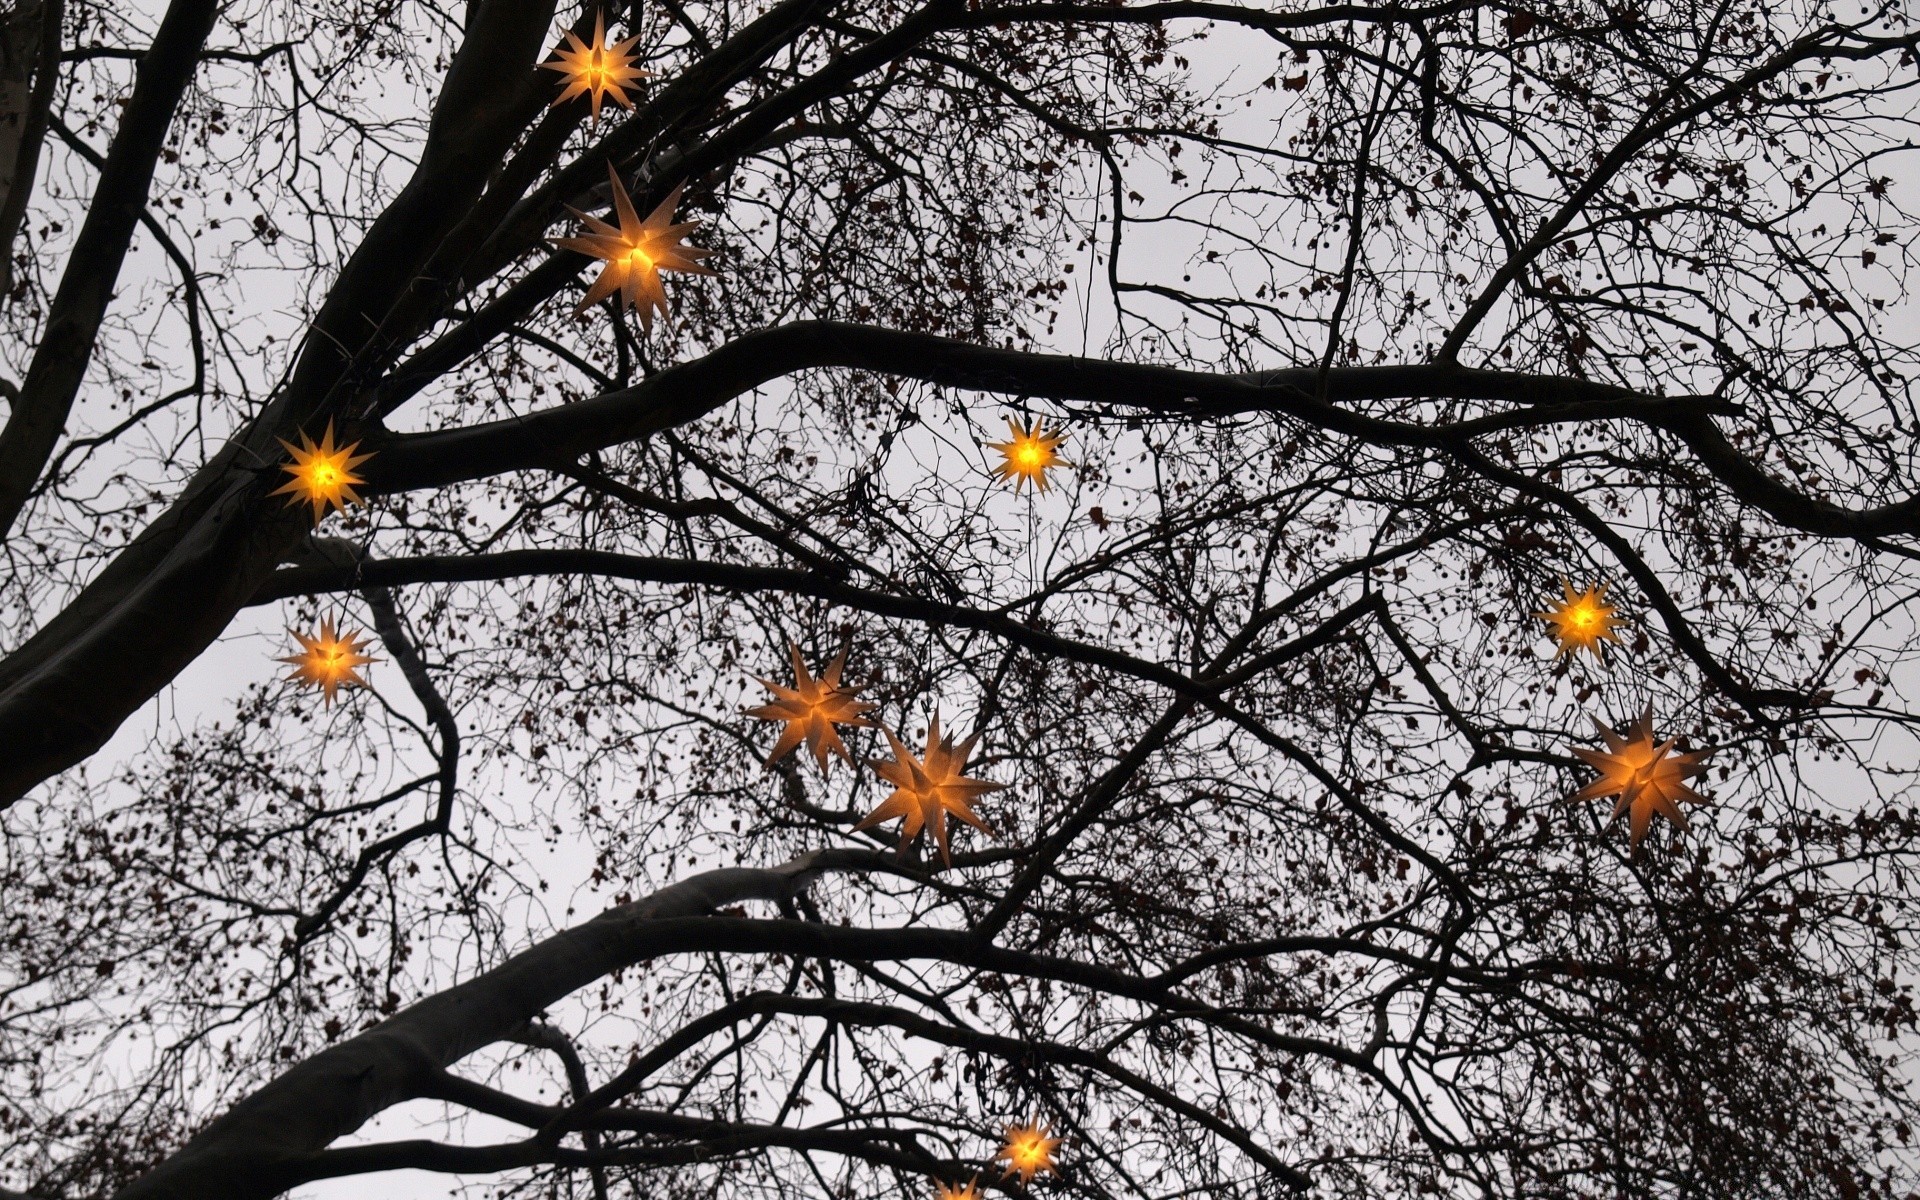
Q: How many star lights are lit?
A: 11